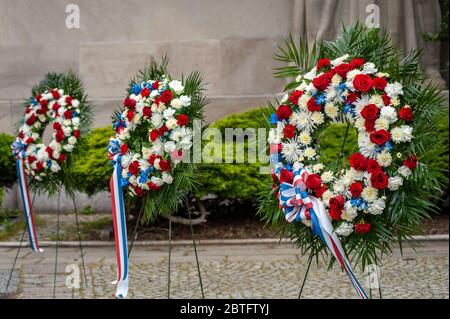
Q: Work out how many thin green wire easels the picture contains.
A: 3